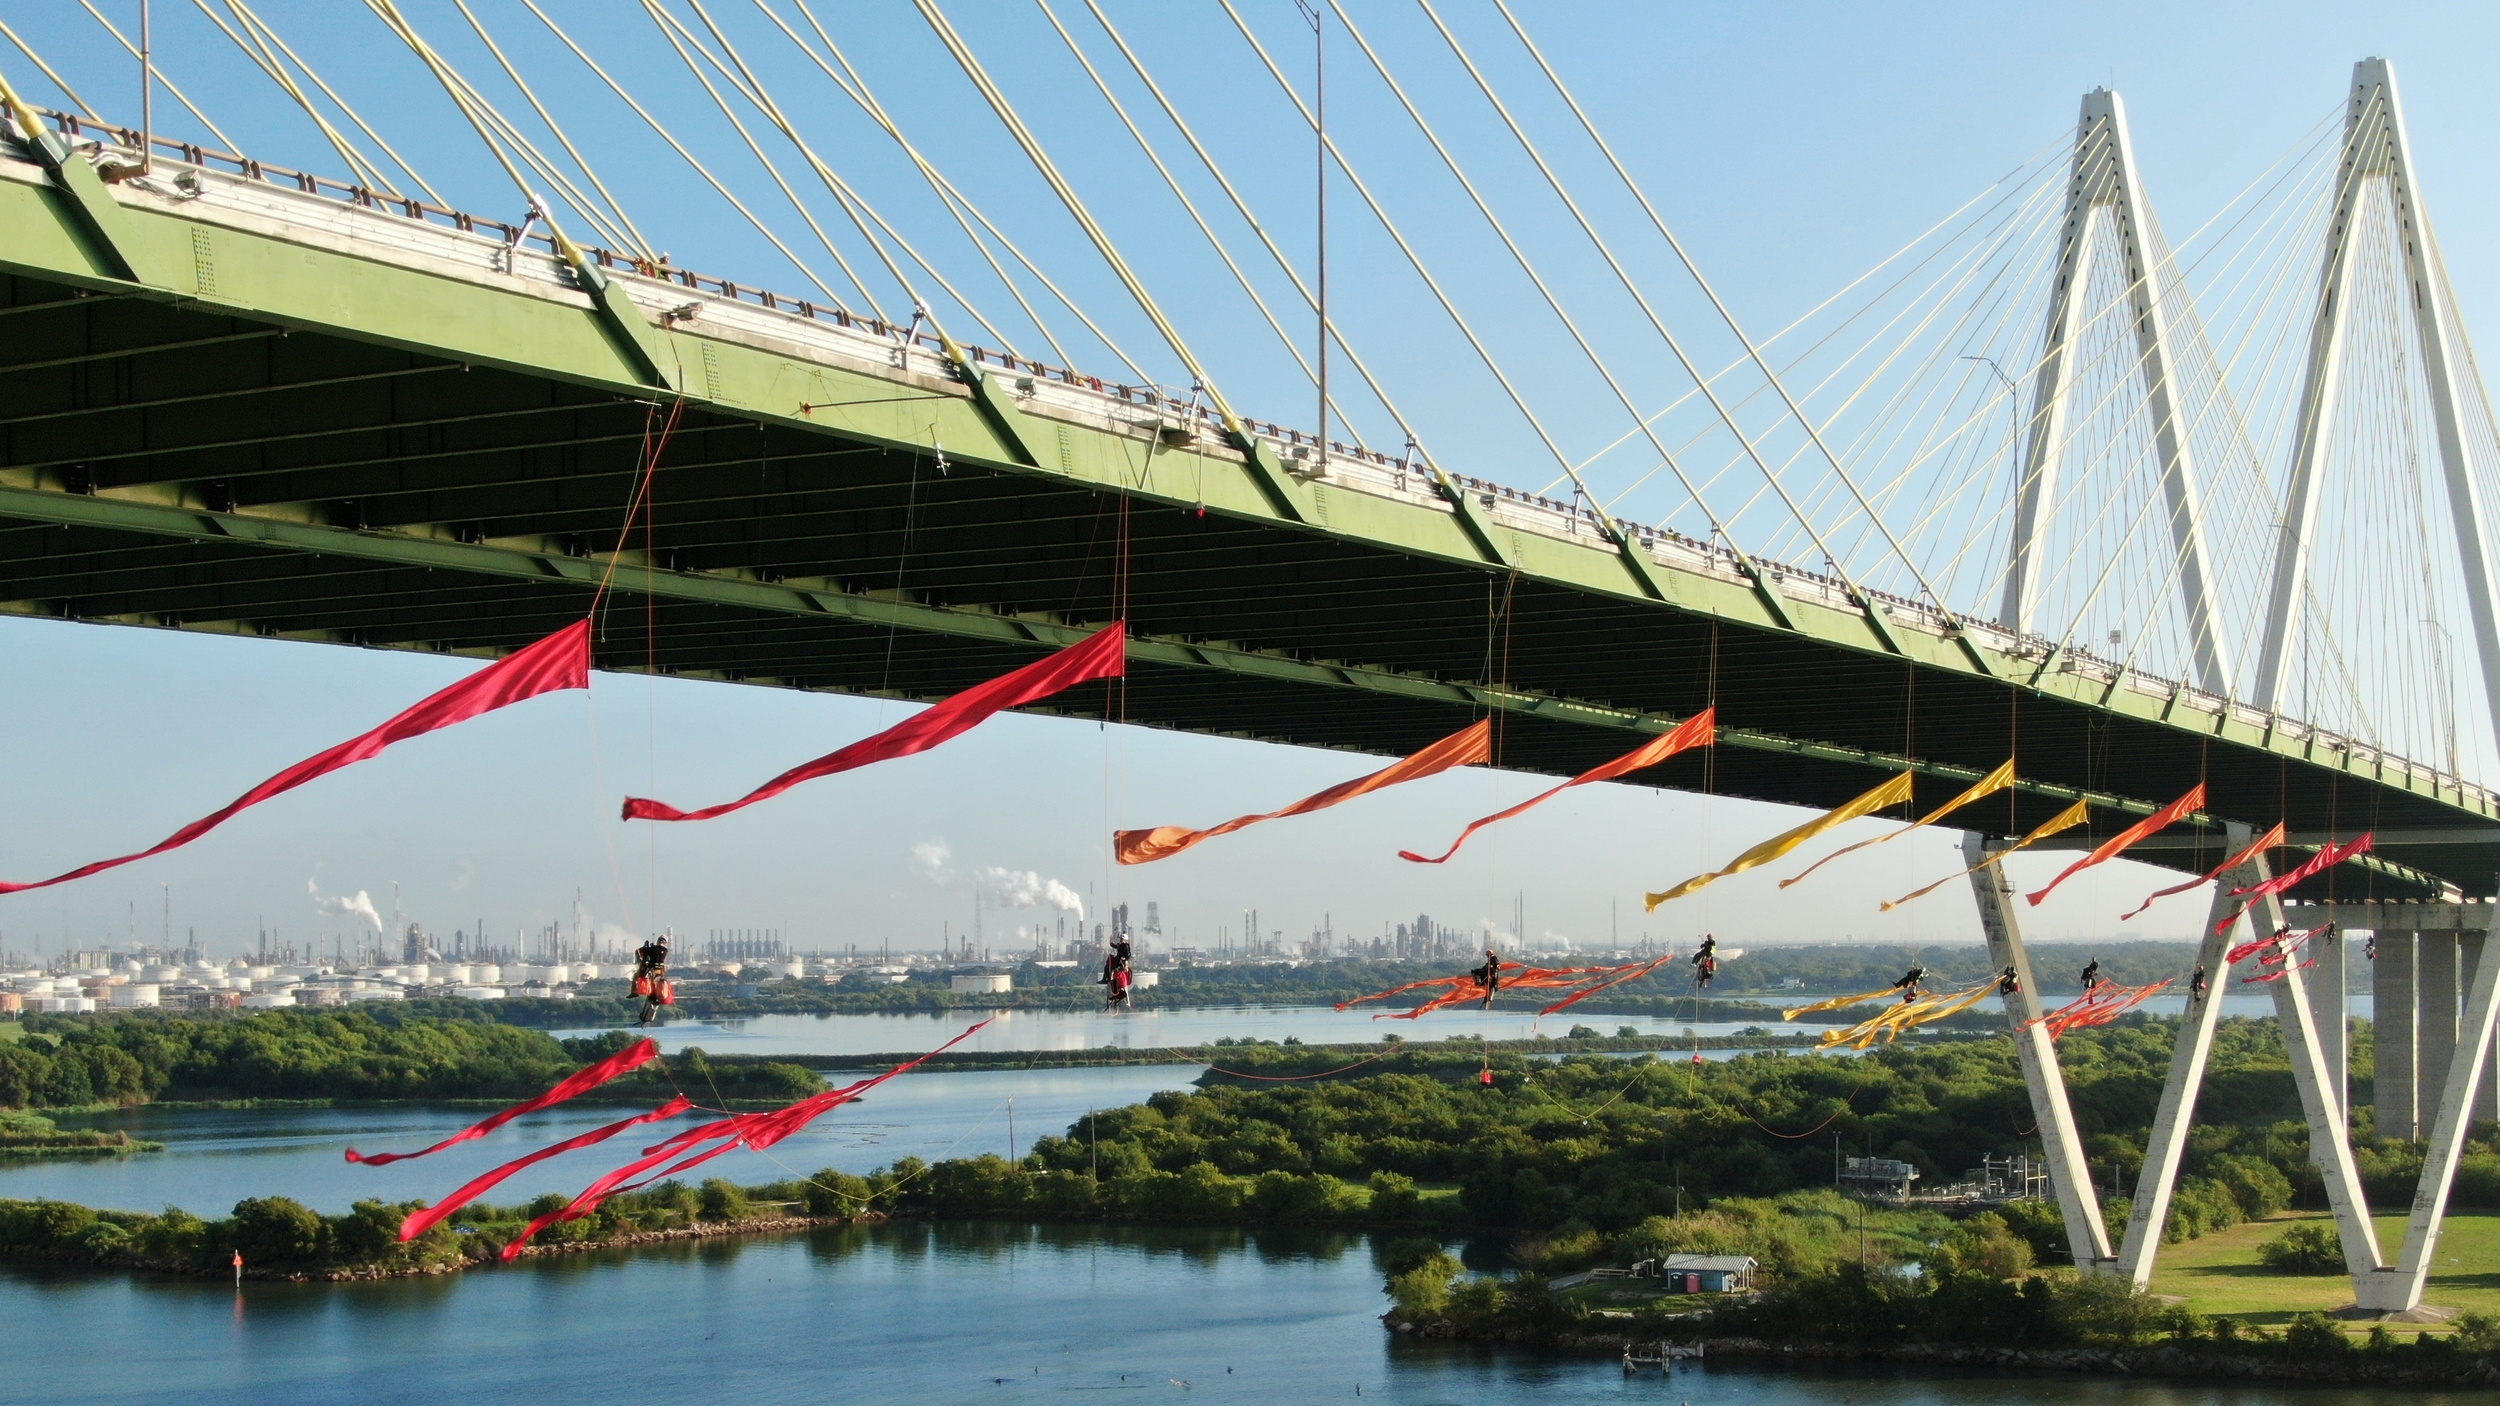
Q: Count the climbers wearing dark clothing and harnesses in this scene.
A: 11